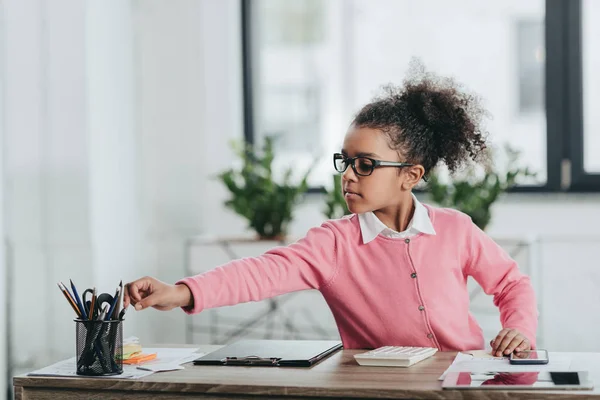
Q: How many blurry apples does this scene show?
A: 0